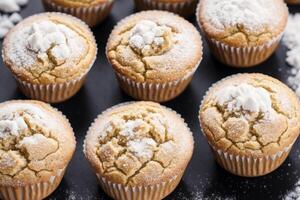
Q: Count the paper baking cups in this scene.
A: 8